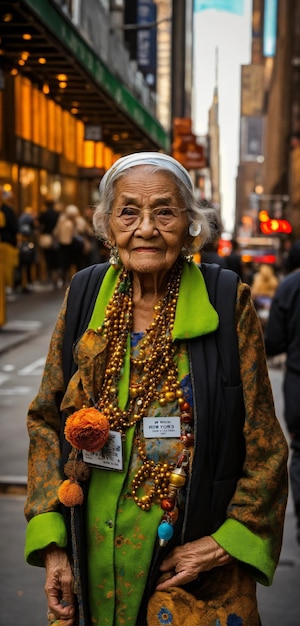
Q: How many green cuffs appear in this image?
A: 2